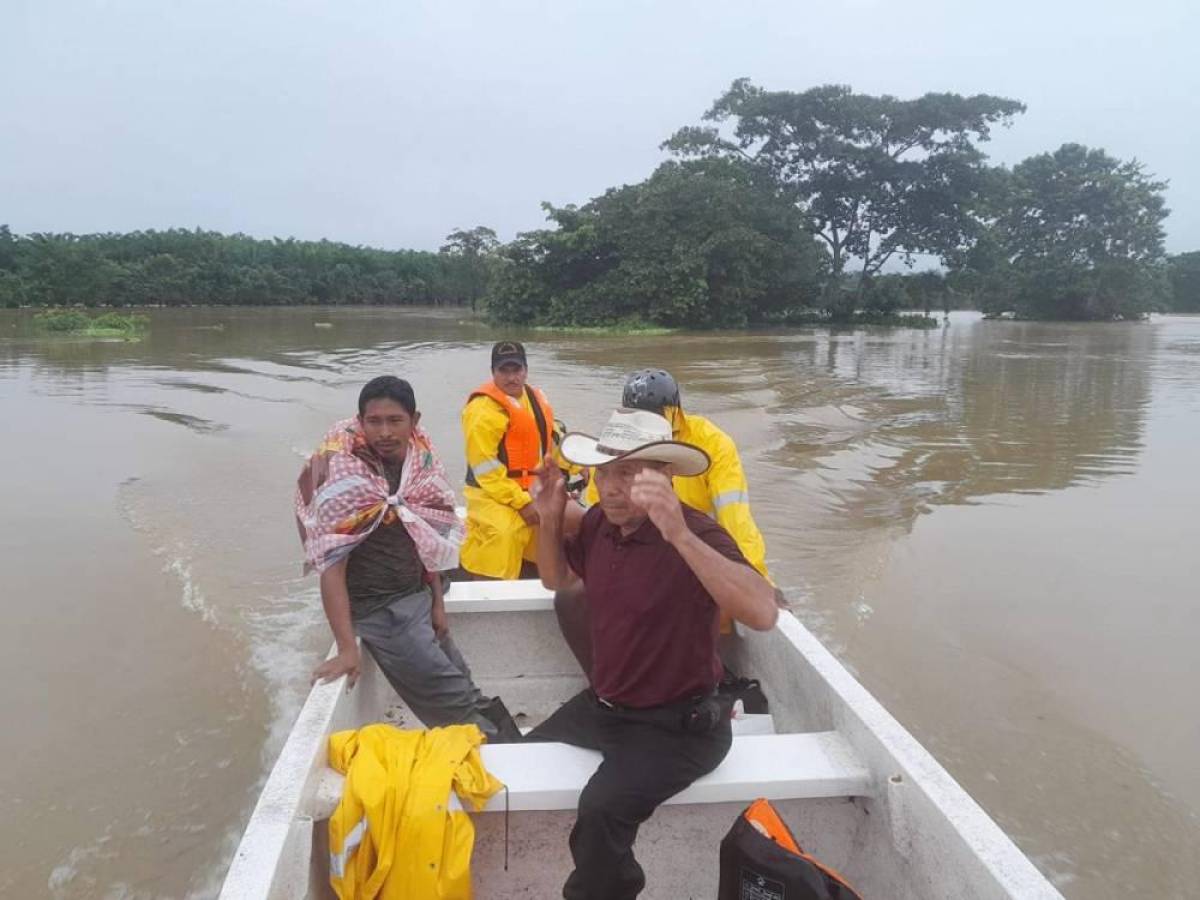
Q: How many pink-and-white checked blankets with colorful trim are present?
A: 1